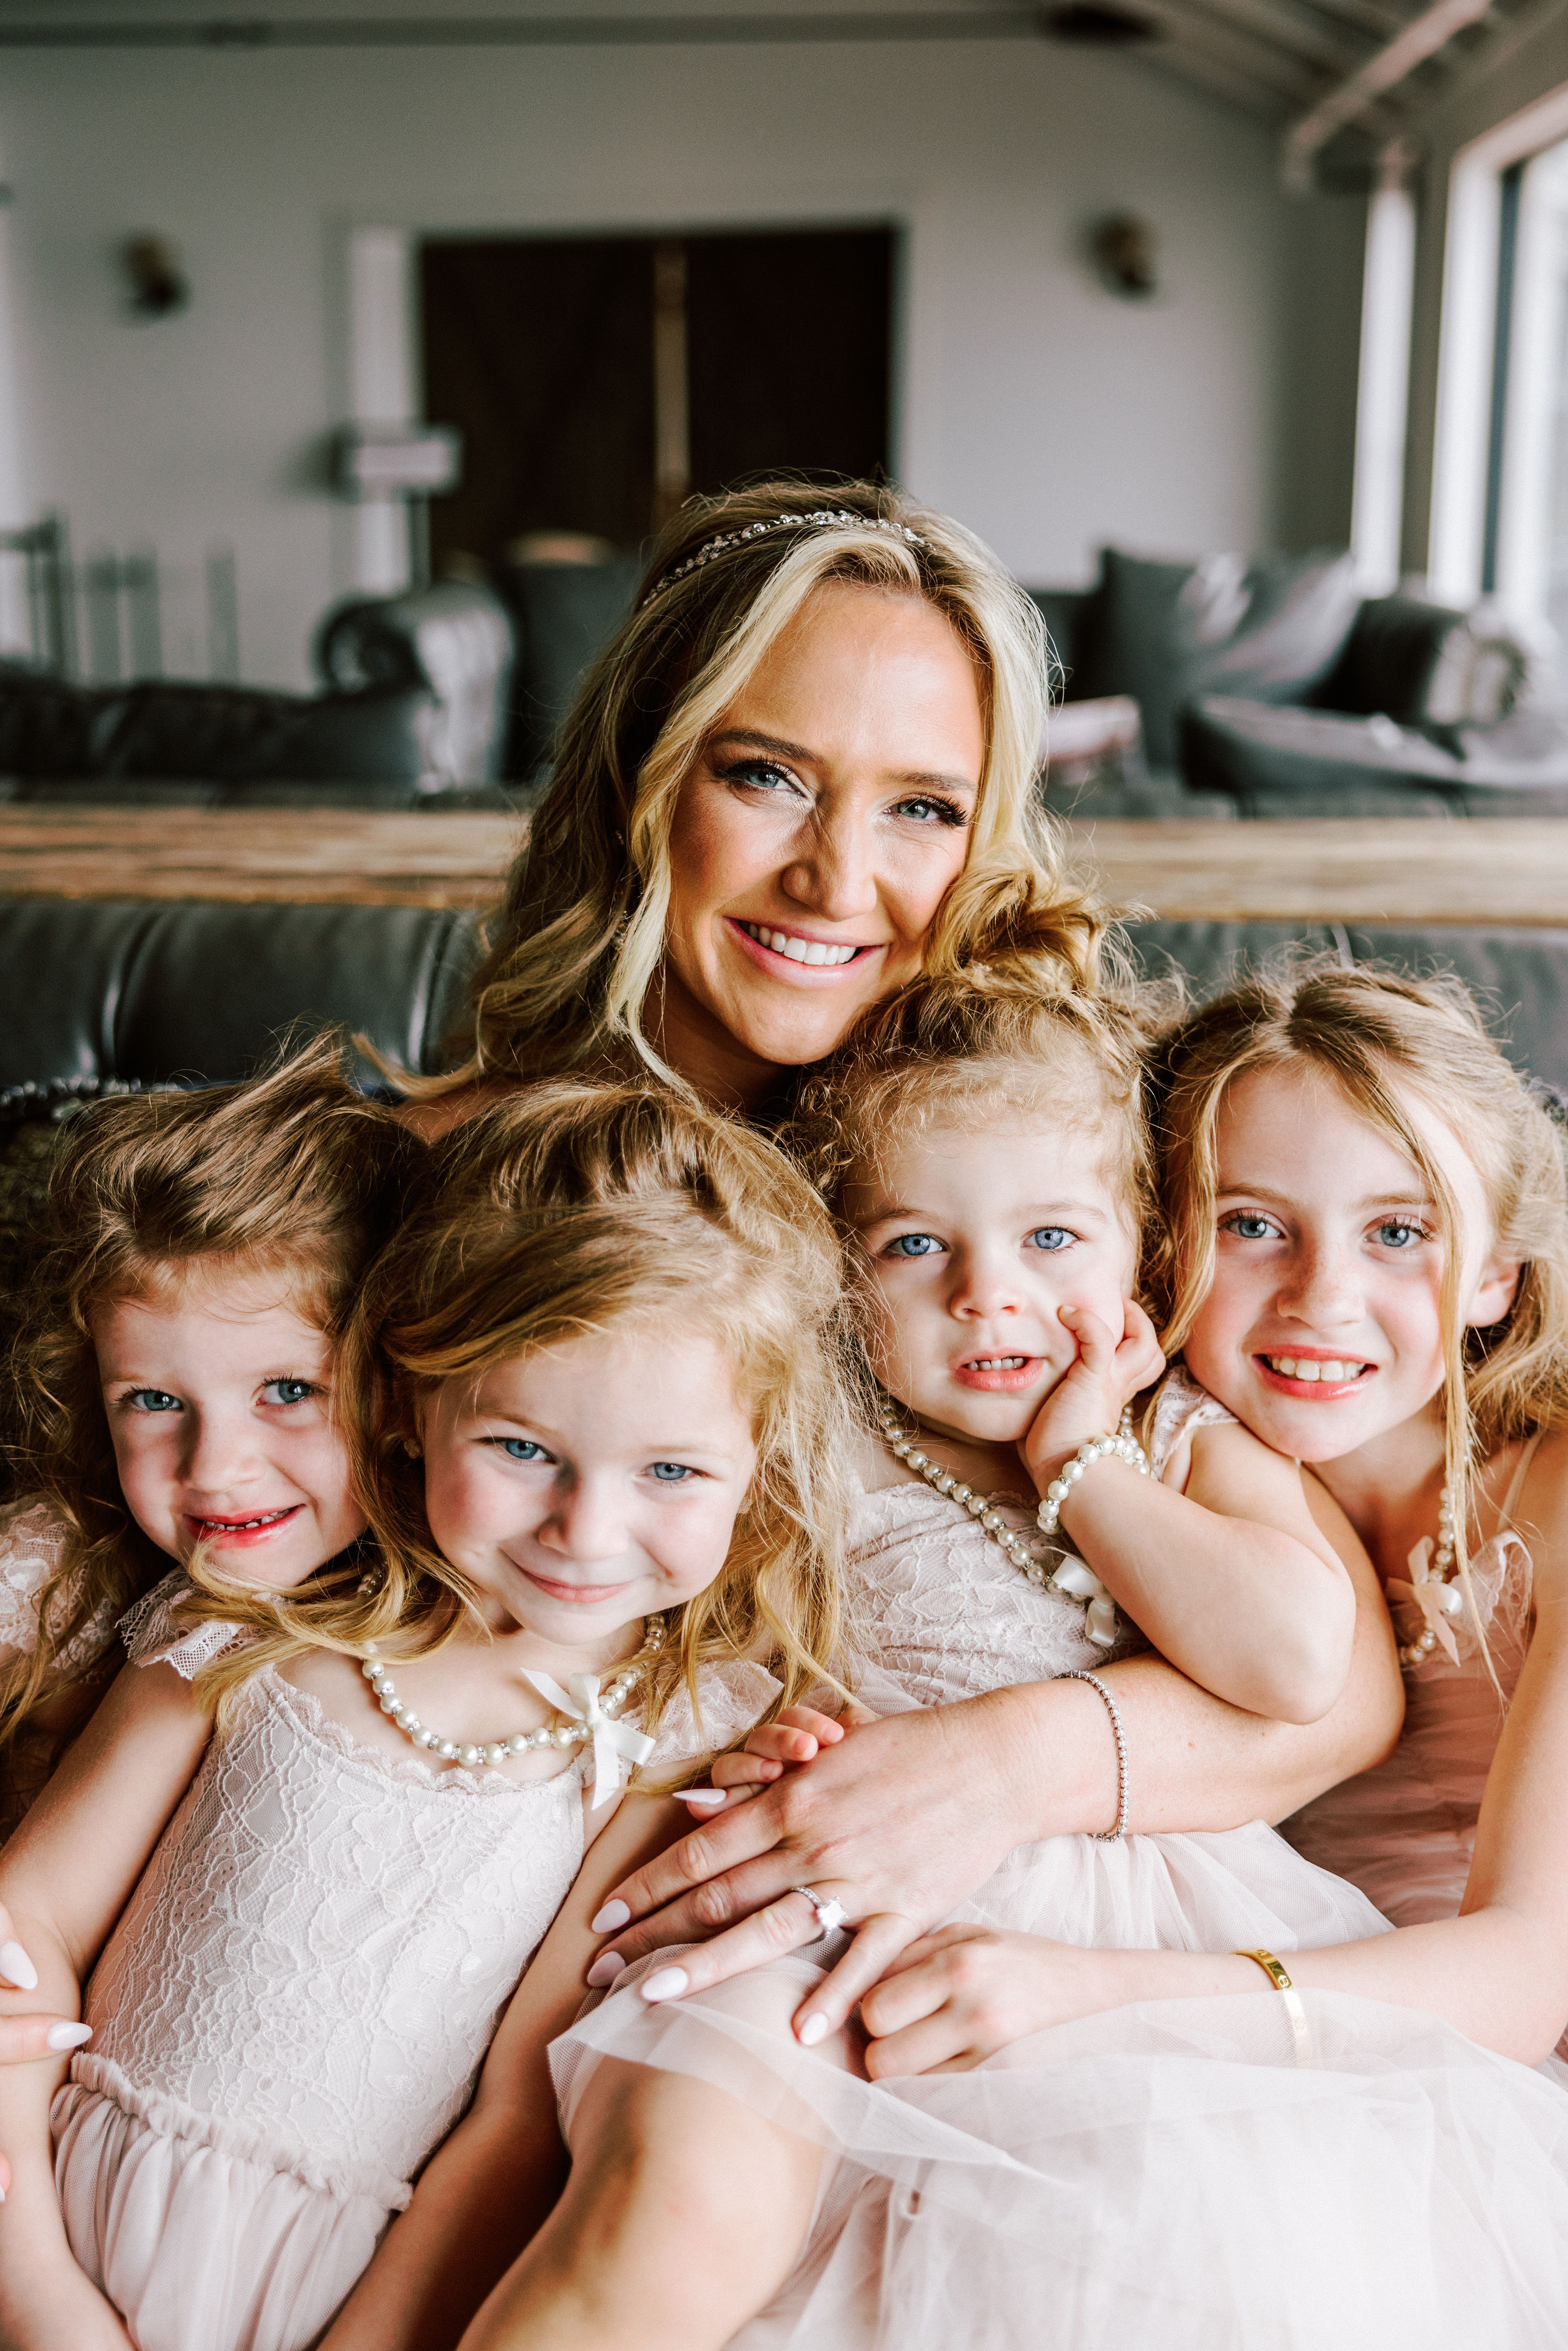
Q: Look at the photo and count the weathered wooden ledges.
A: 1